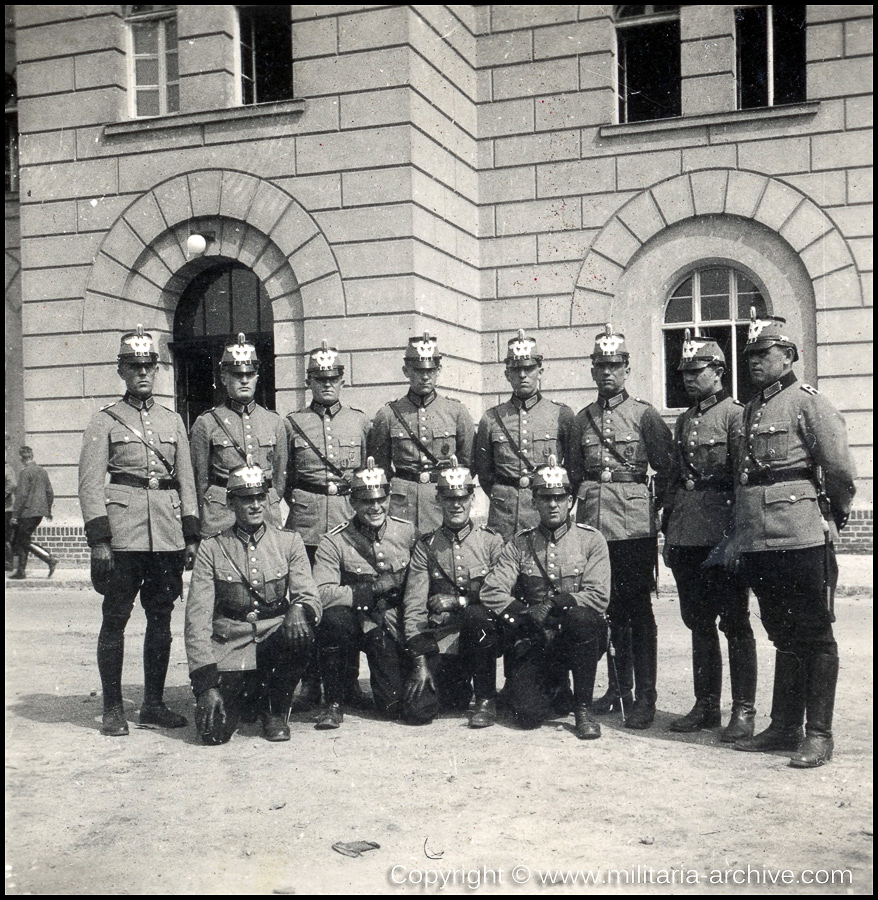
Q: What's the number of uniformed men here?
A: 12